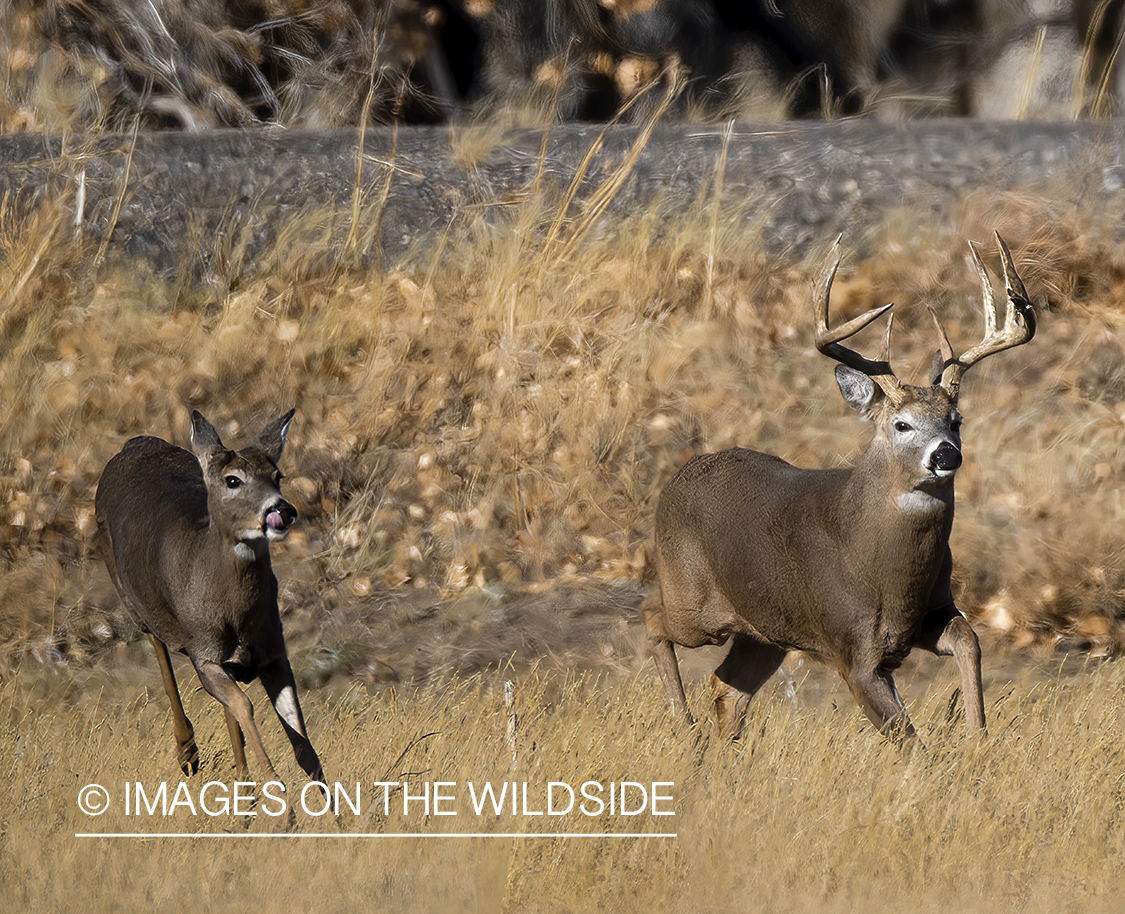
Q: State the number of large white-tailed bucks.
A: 1